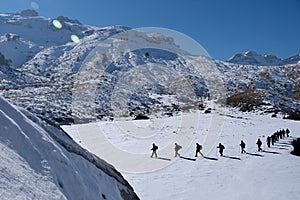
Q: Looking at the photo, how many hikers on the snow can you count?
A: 13